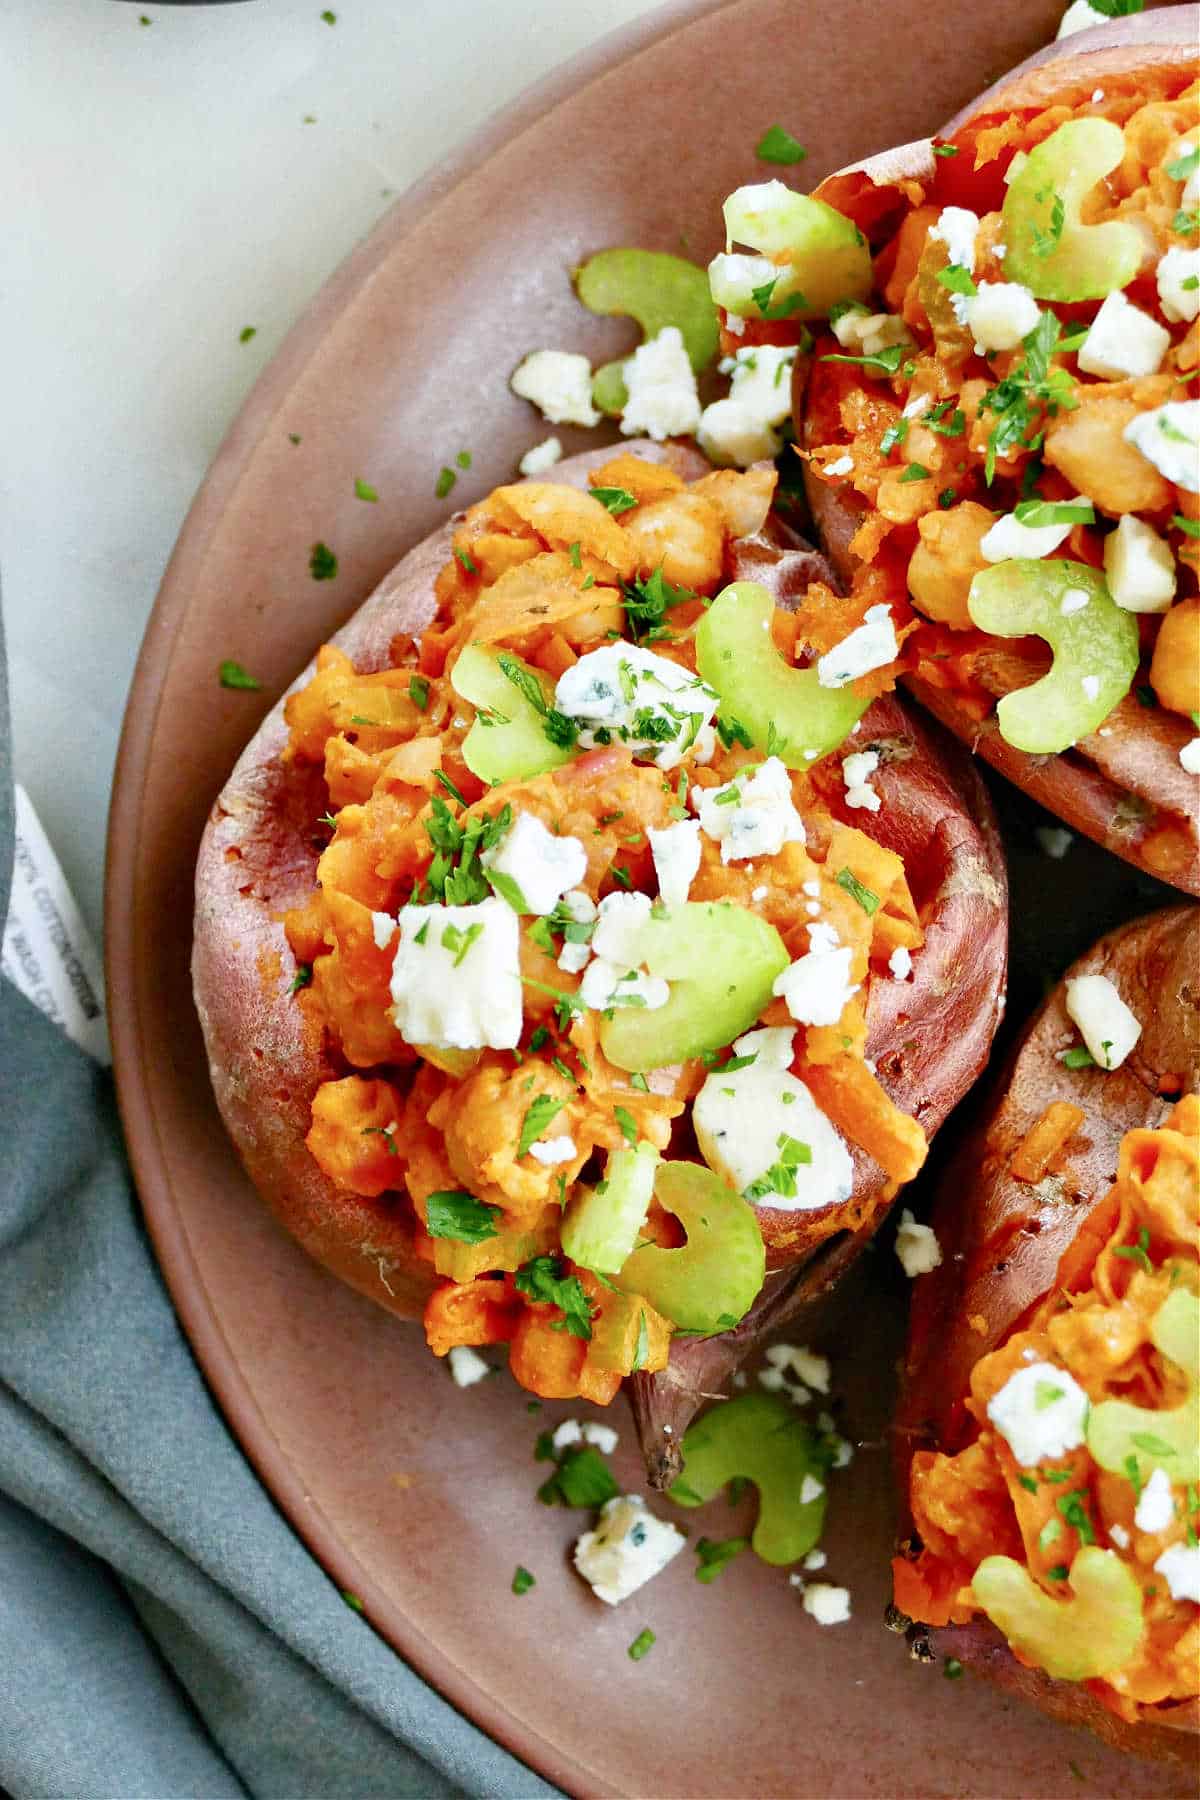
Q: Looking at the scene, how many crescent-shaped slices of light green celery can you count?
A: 11